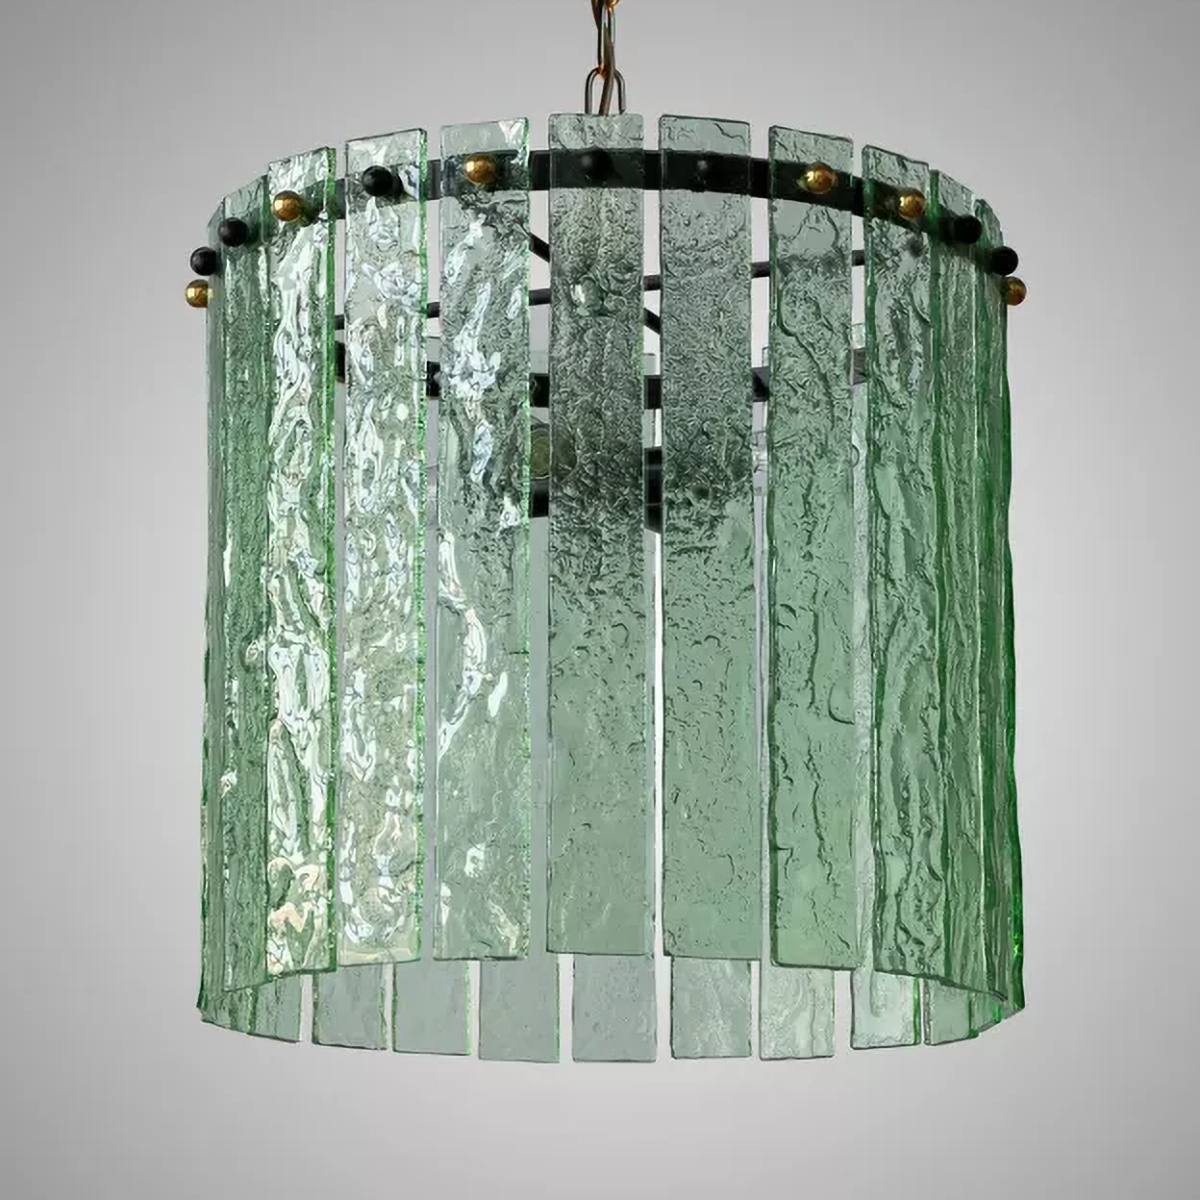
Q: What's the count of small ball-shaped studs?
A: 13